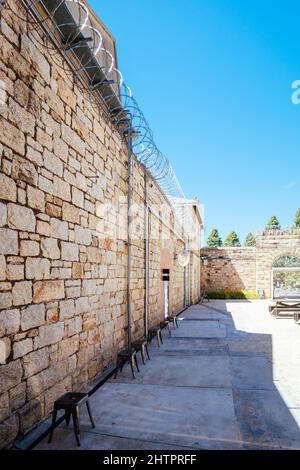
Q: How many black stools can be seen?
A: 6